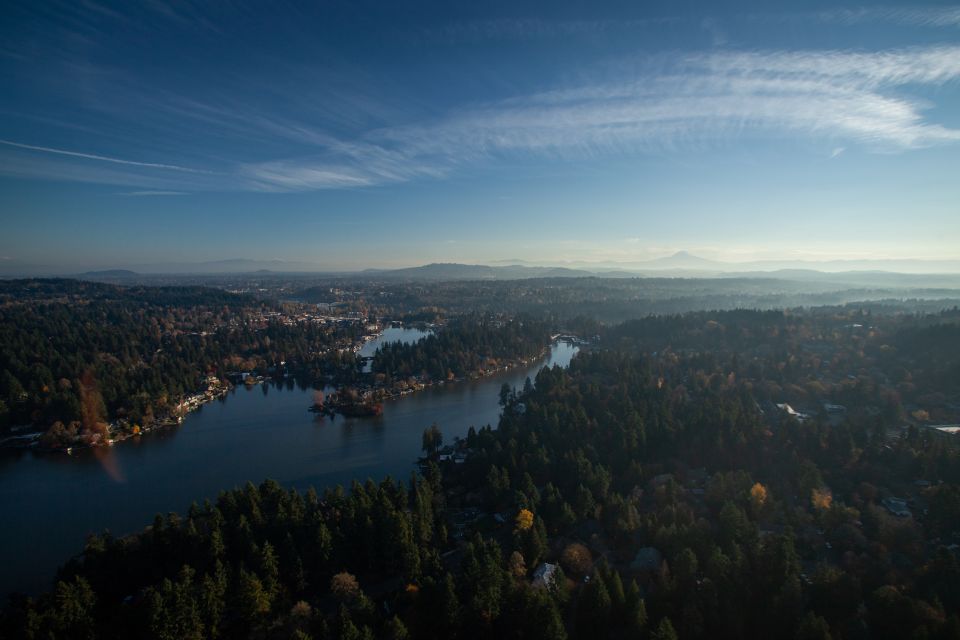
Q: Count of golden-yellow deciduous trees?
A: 3